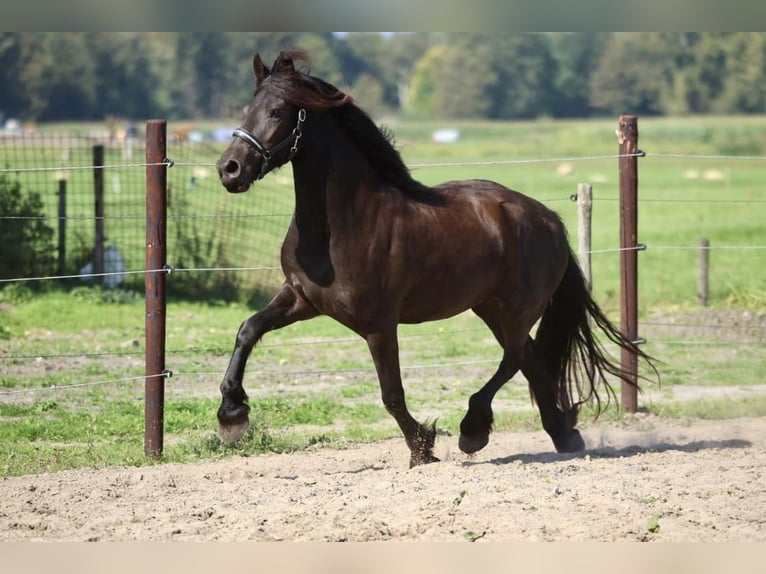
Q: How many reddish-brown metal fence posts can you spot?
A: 2